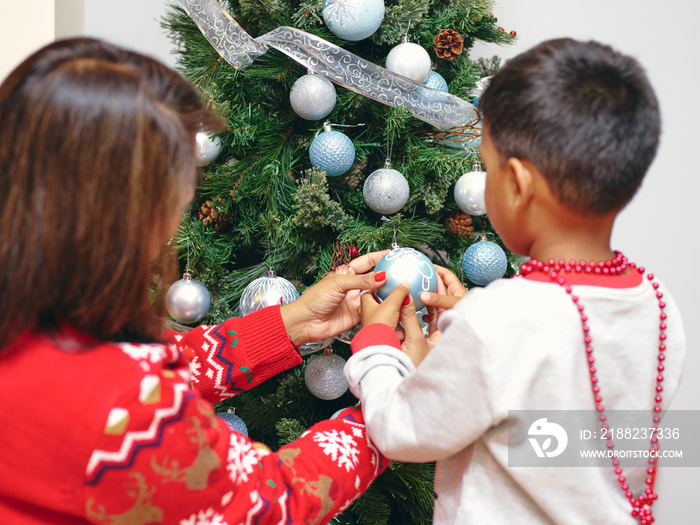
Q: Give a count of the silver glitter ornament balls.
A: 3